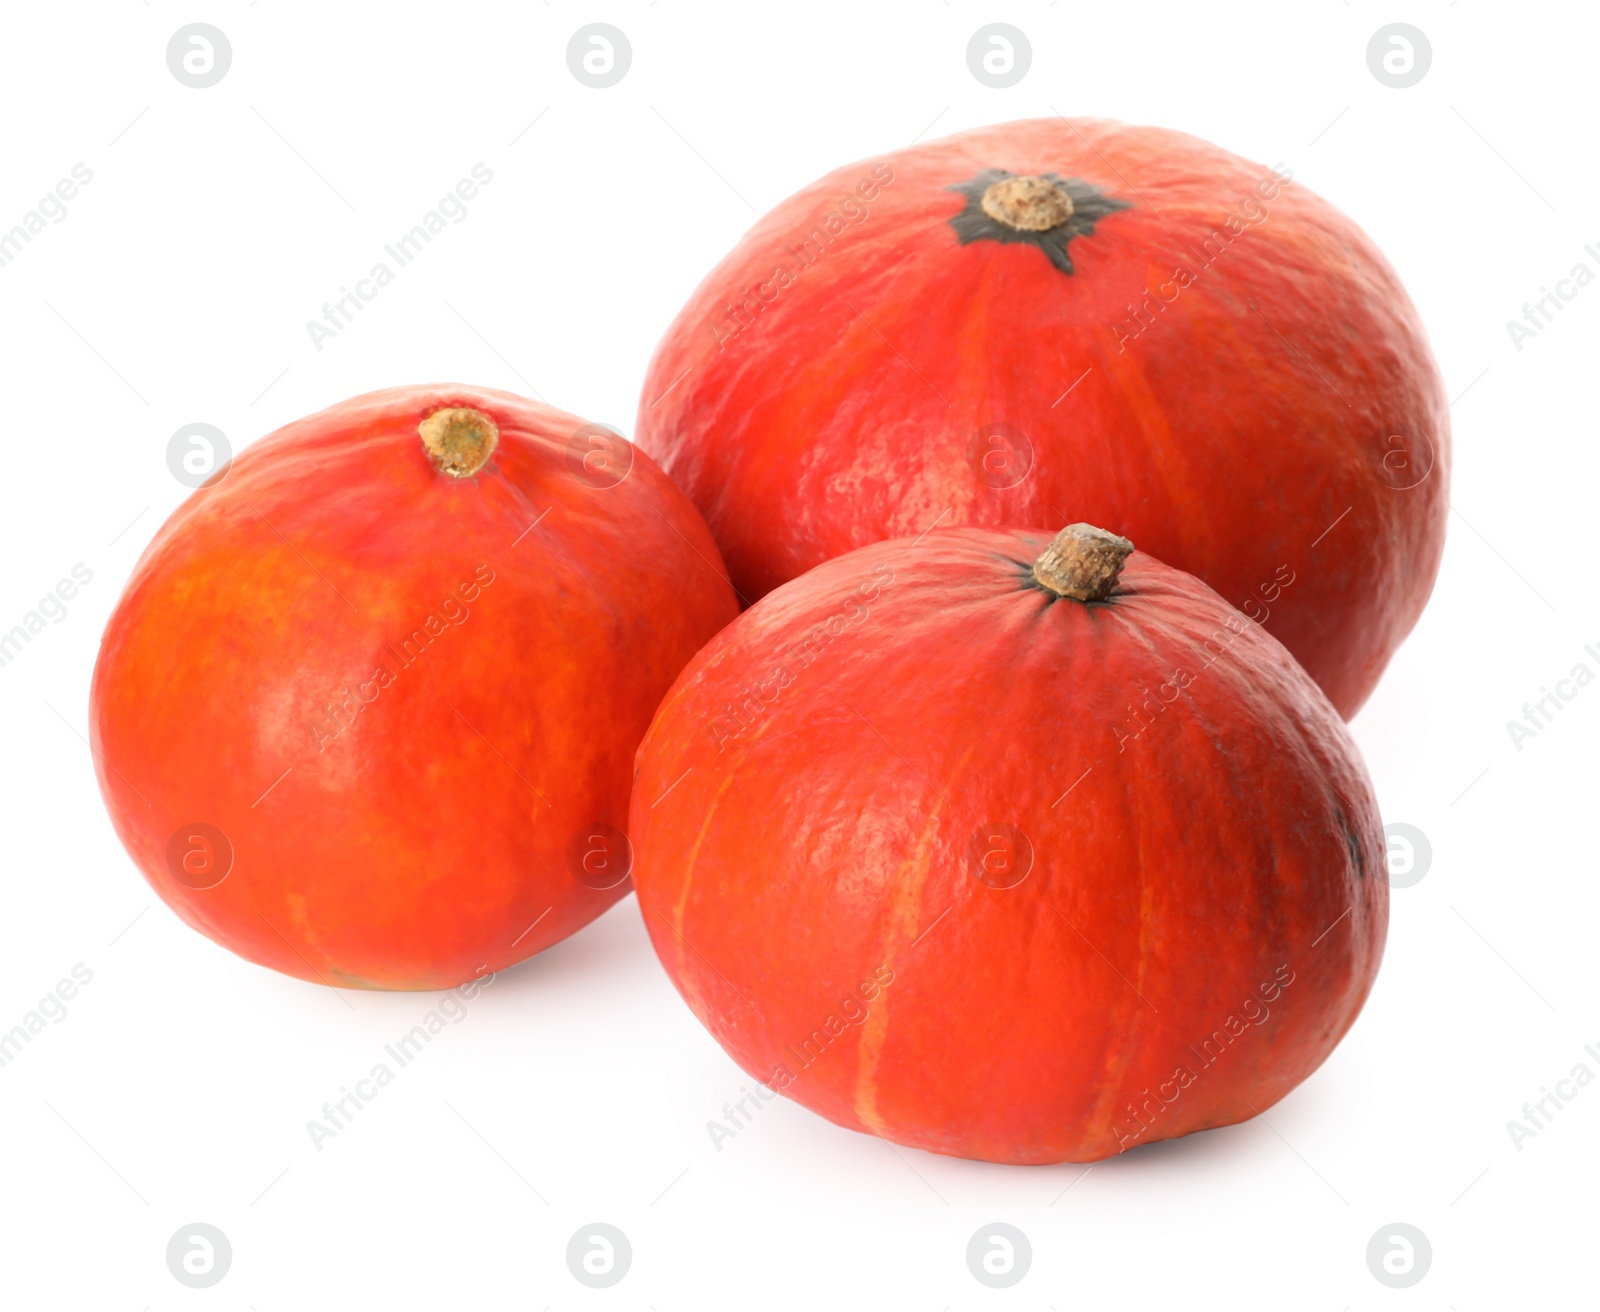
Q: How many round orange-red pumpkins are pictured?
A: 3